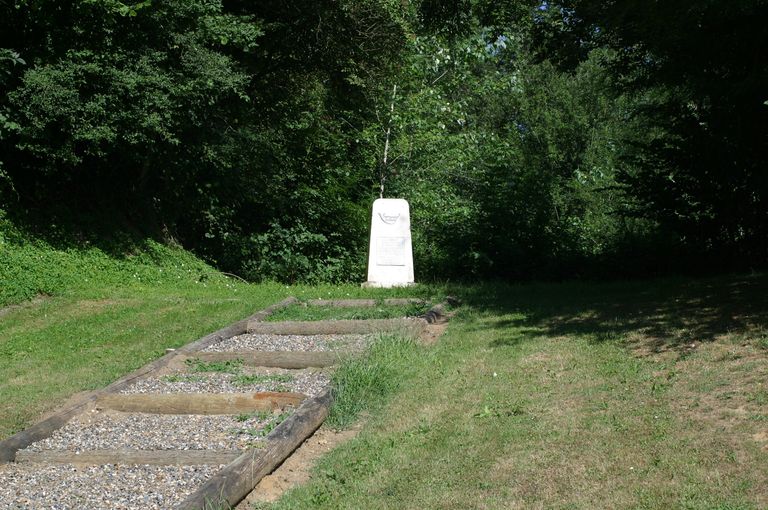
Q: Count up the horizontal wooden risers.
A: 5